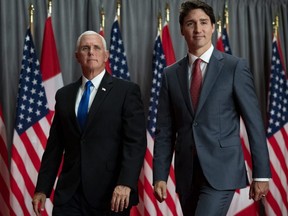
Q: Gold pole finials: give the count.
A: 9